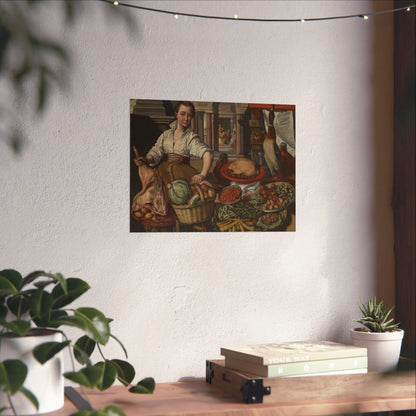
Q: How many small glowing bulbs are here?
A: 6